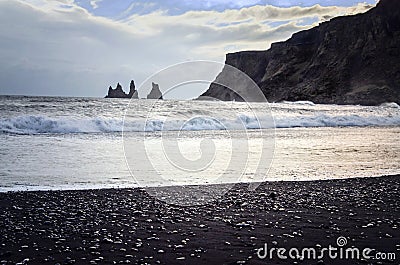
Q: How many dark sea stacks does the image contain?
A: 3